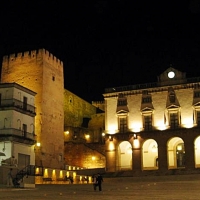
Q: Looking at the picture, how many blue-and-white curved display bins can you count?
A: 0